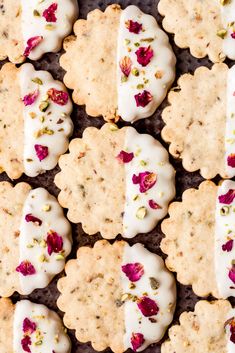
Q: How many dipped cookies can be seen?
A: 11